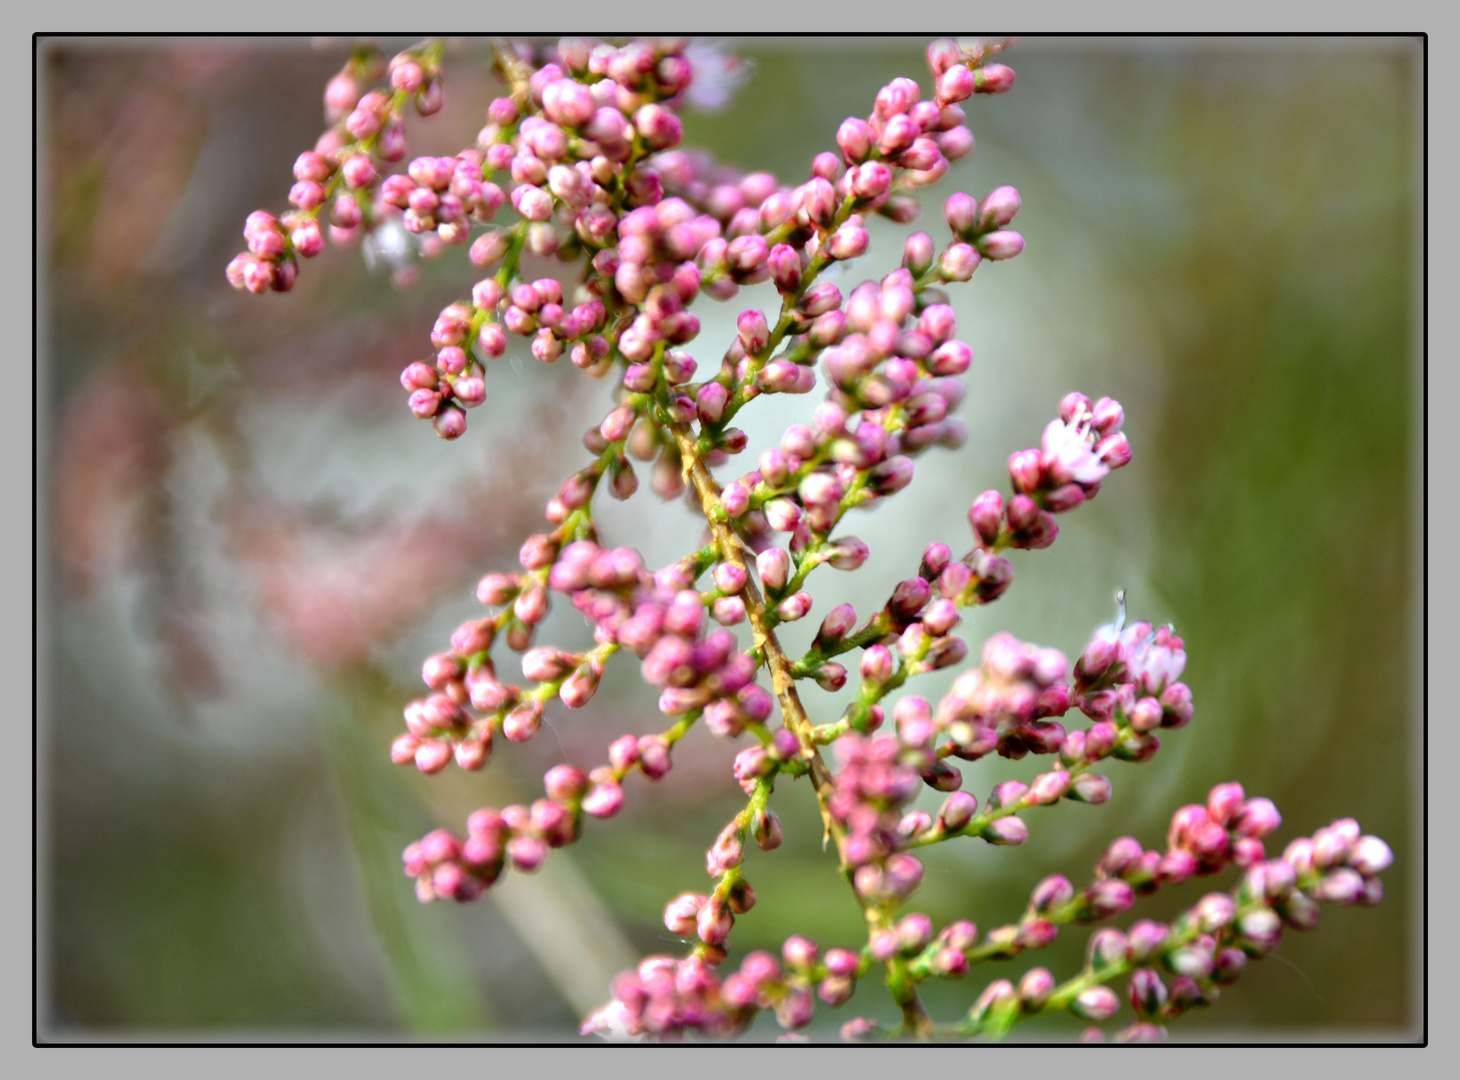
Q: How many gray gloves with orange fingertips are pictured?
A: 0